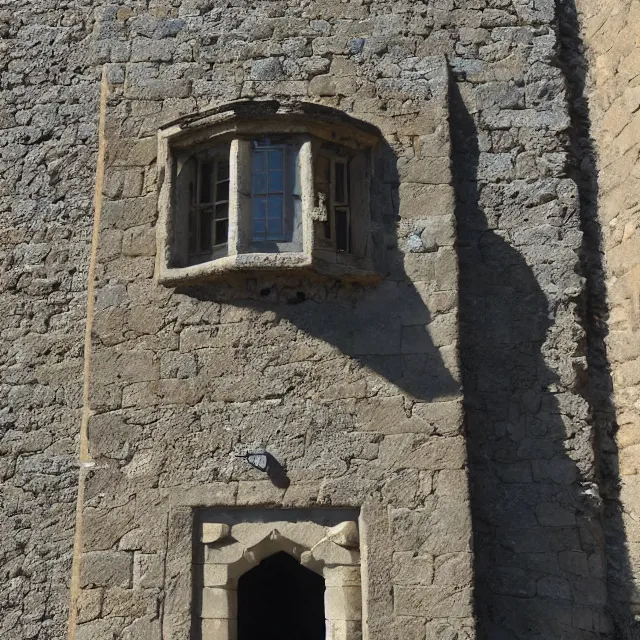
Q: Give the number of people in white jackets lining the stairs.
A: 0